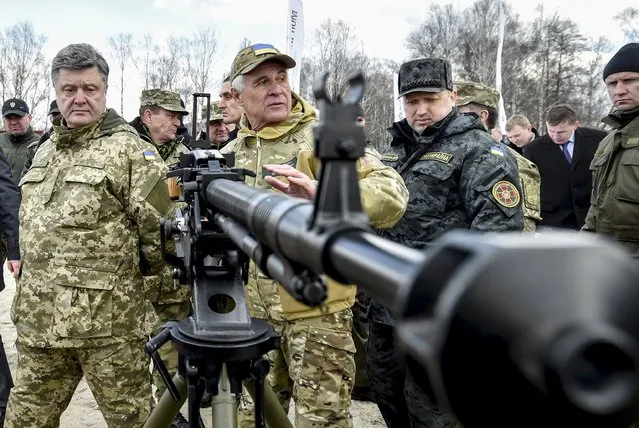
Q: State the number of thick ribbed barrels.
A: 1